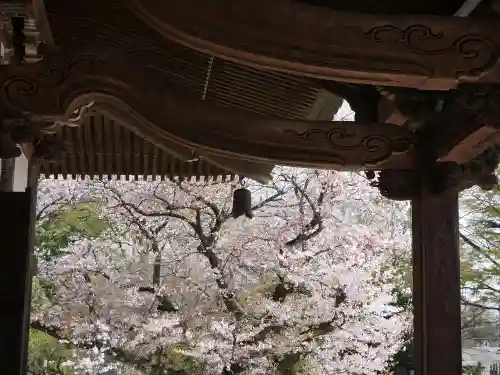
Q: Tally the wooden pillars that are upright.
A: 2